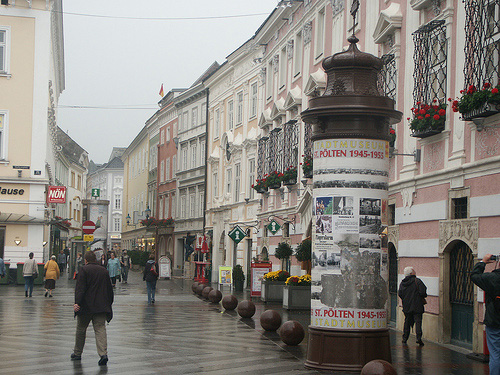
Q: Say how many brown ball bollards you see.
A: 9